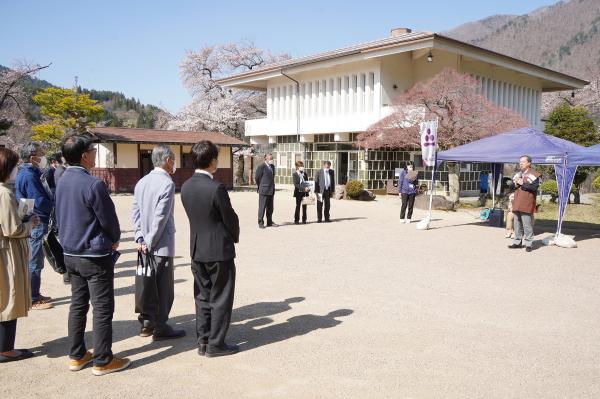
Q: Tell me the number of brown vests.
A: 1